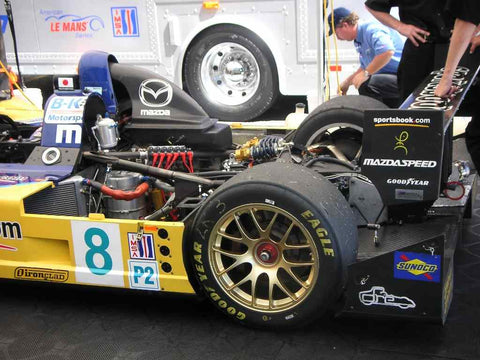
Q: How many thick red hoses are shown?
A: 1